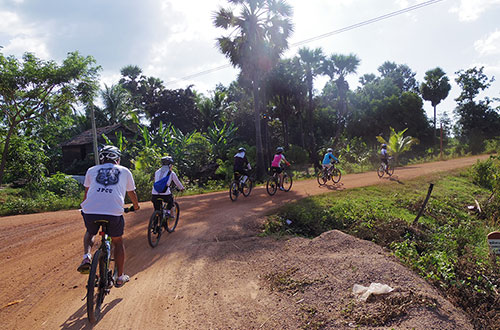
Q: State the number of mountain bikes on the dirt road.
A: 6